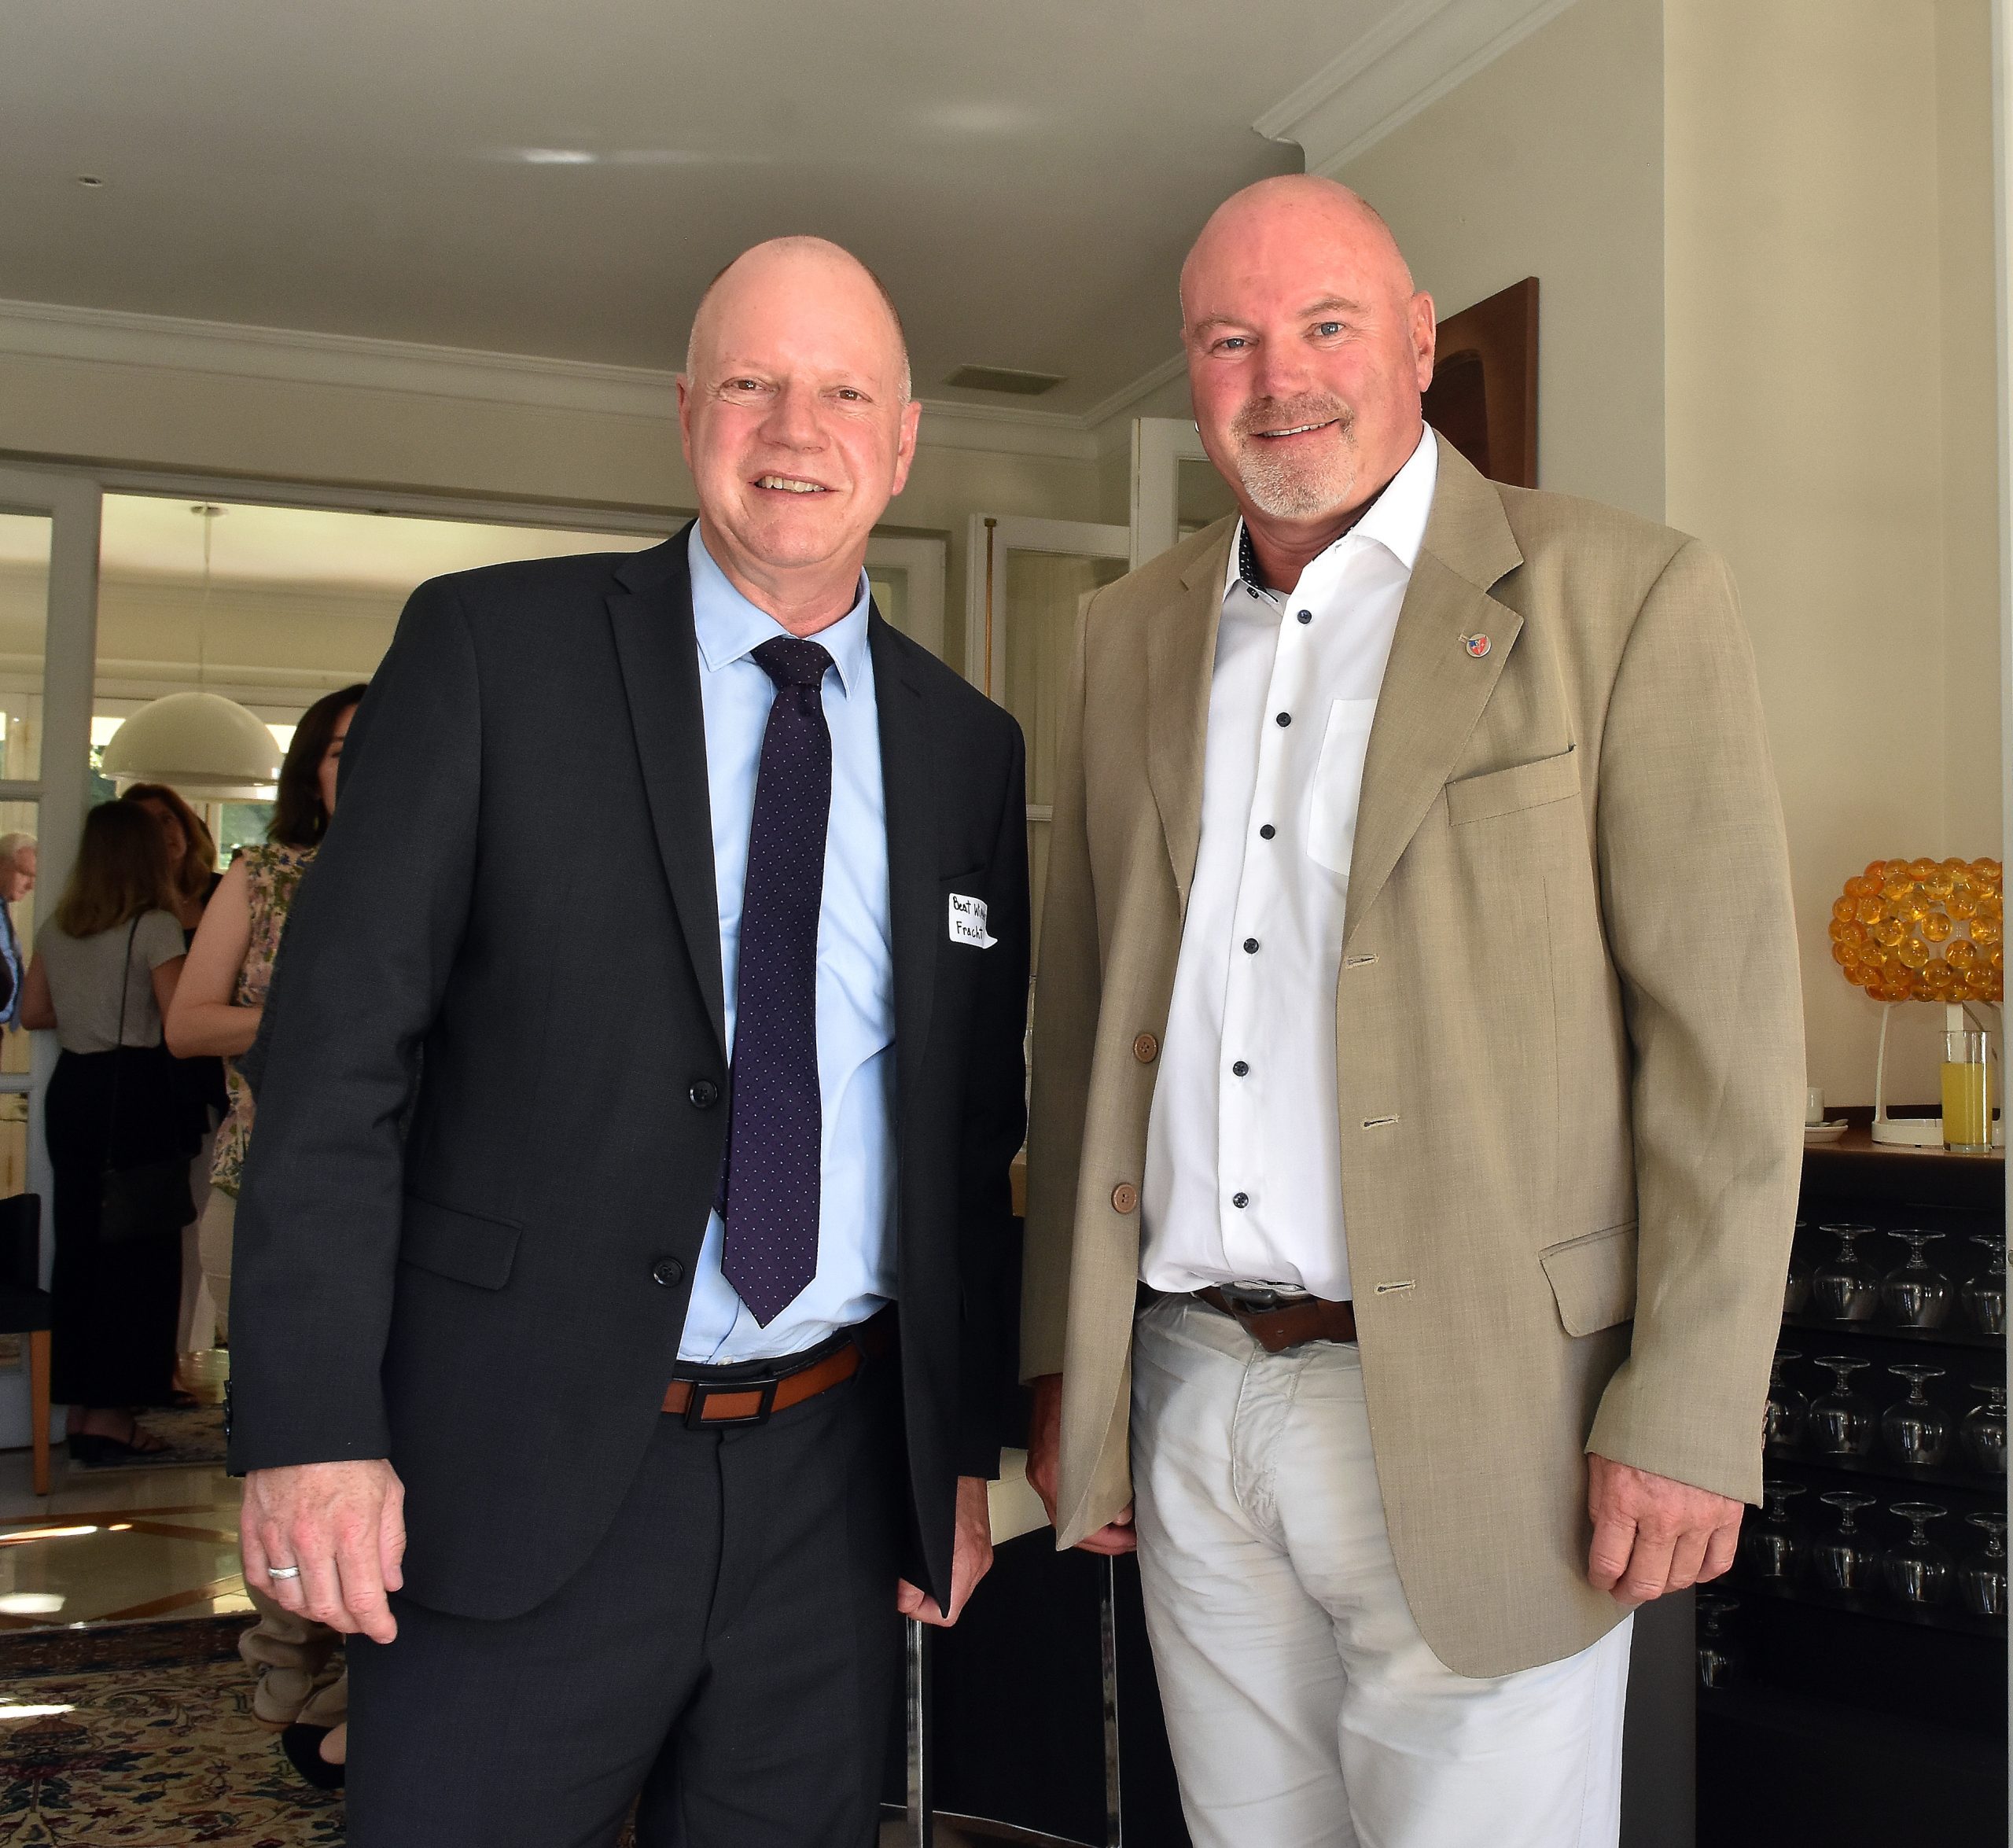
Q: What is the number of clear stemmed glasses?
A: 13